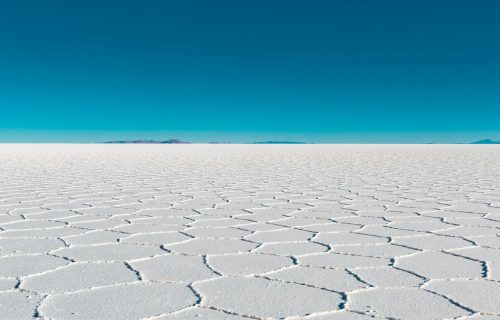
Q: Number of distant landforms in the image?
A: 3